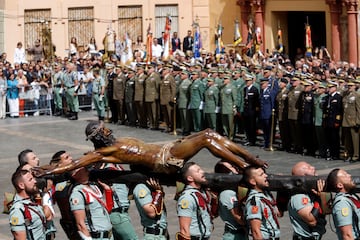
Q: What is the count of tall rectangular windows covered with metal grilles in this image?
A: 4